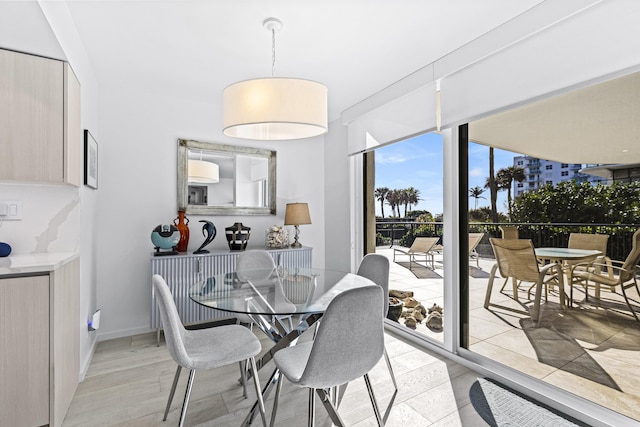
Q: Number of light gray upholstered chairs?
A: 4